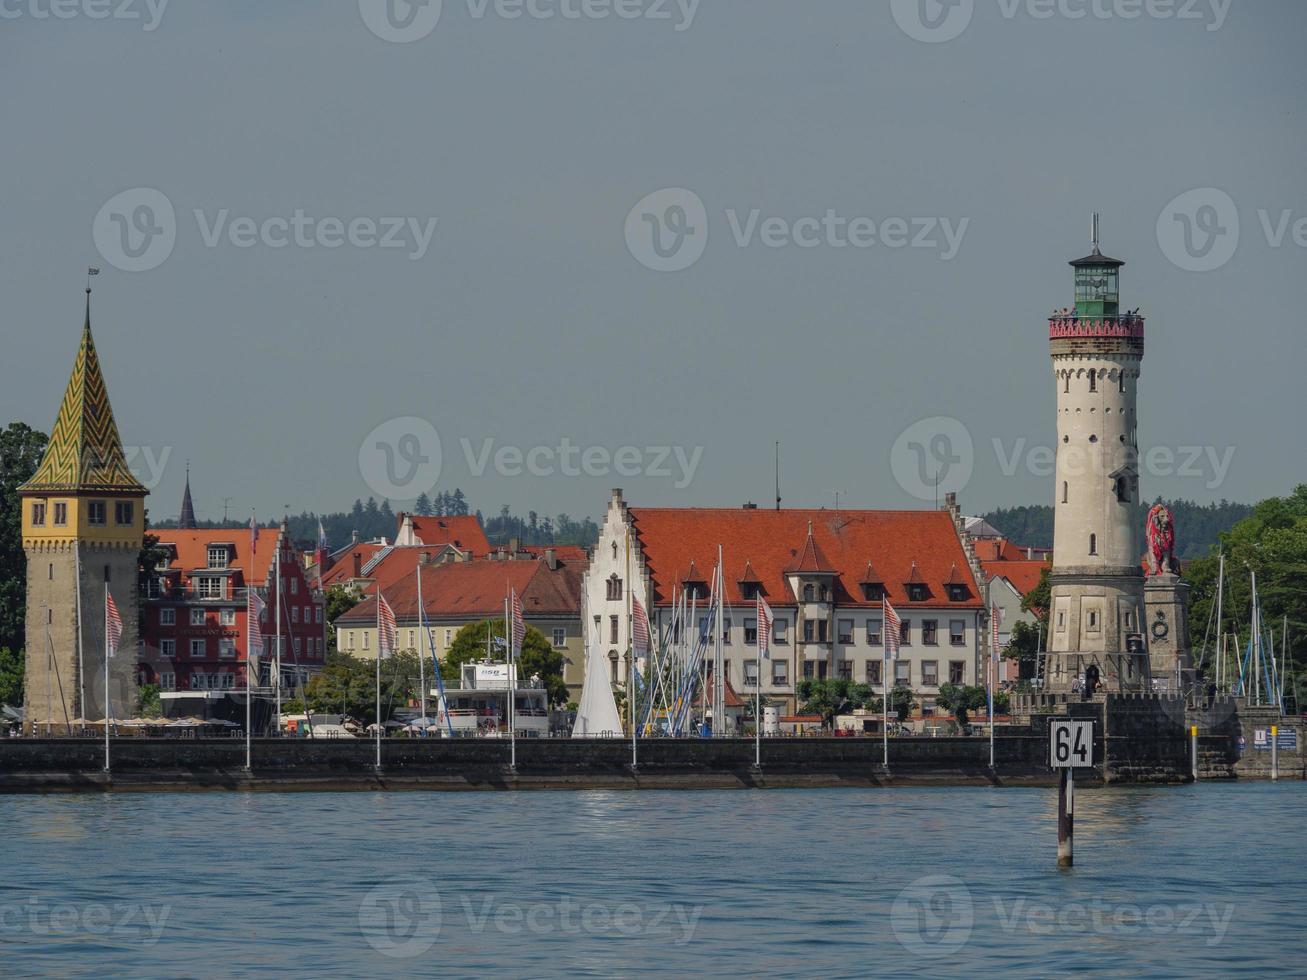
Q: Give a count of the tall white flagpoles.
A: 8